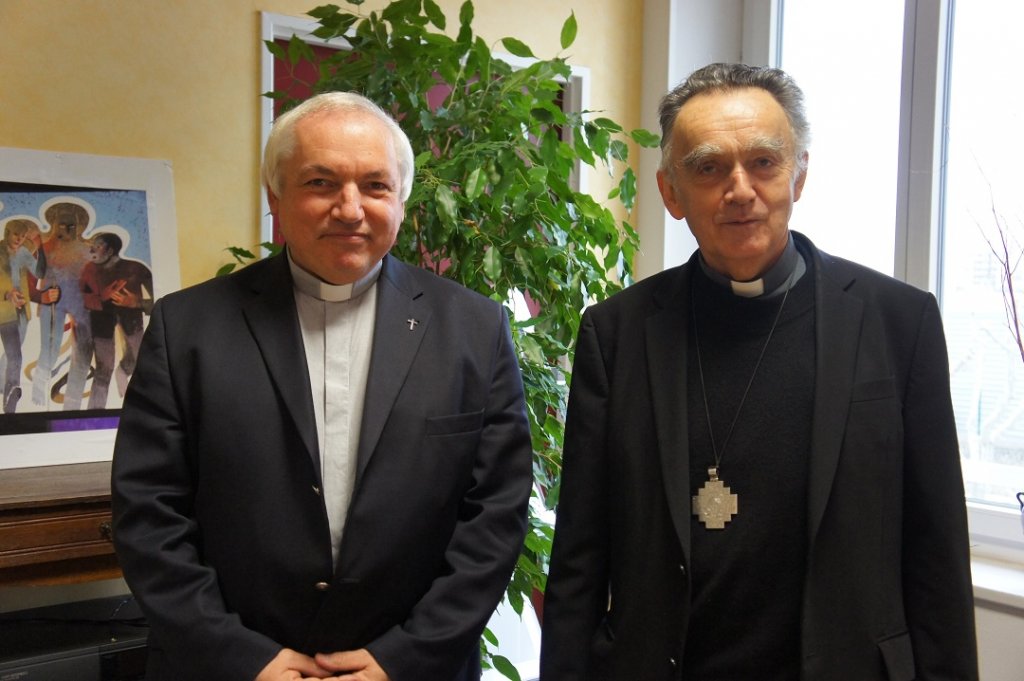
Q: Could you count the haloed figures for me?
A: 3